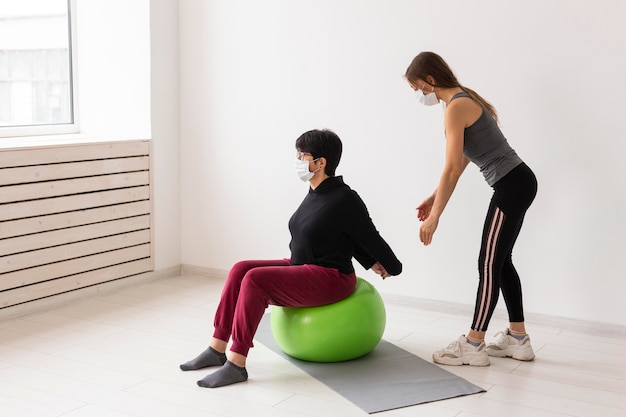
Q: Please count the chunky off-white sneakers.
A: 2